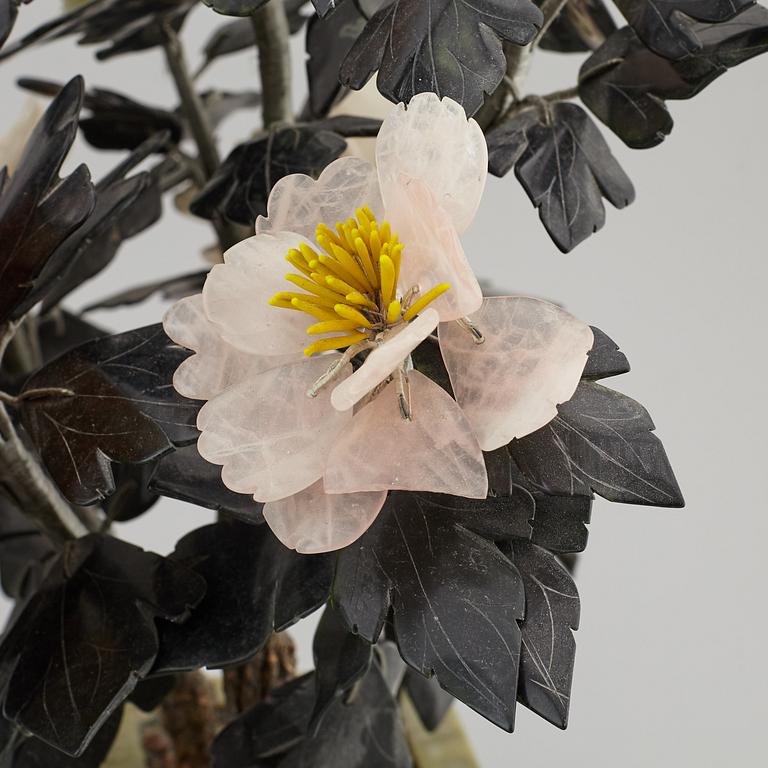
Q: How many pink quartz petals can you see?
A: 10